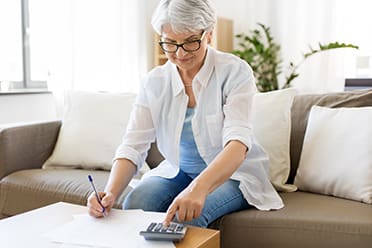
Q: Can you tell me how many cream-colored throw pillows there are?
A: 3